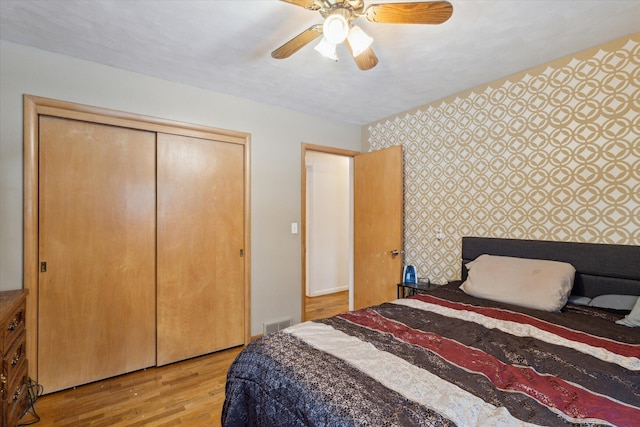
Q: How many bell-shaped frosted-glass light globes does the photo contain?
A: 3